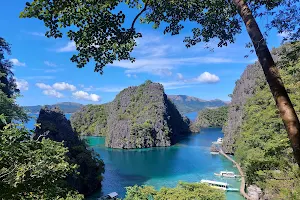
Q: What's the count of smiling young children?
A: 0